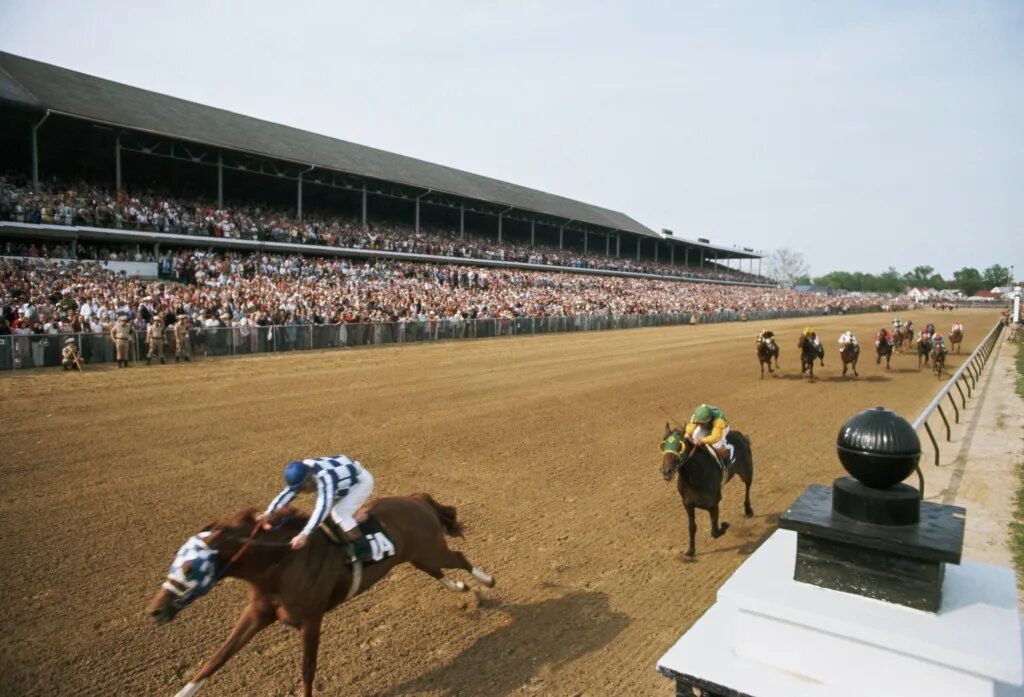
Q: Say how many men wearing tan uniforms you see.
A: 4